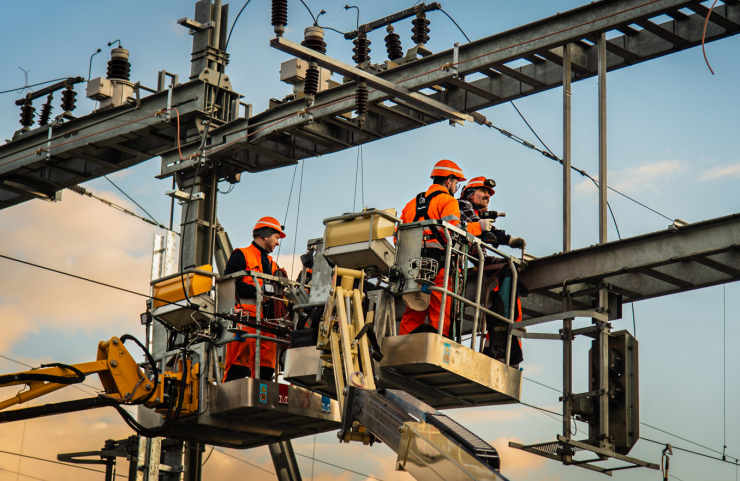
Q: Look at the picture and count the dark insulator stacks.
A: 11